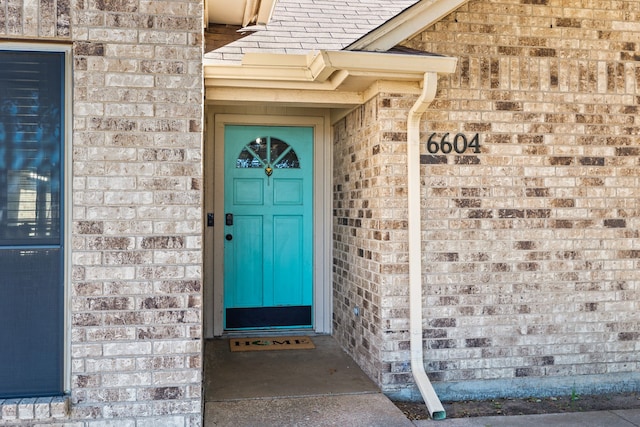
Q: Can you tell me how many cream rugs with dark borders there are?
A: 0